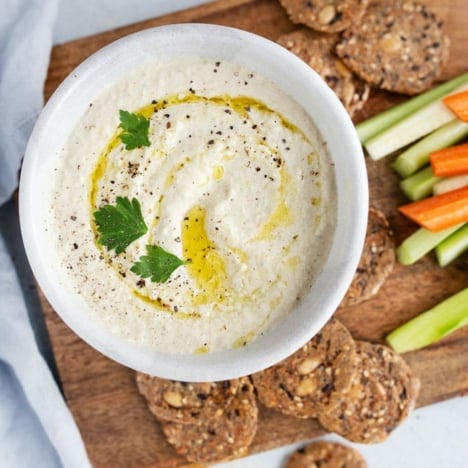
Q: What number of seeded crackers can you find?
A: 9